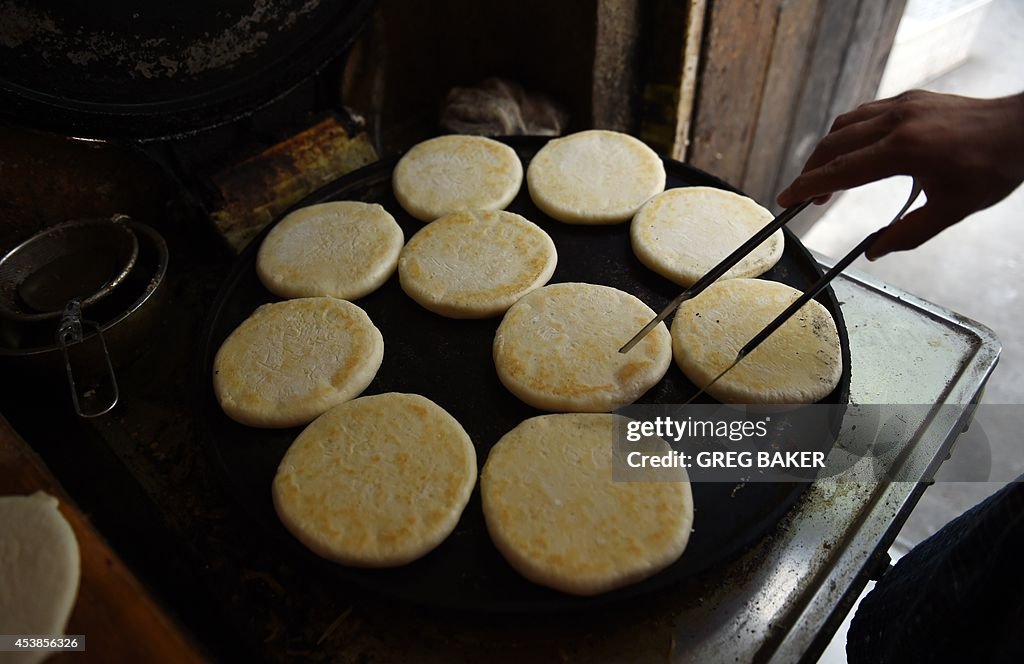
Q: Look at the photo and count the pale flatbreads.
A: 10